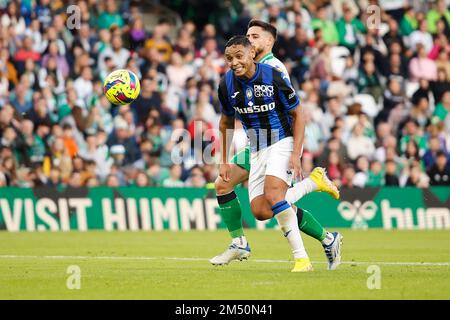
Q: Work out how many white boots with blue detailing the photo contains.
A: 2